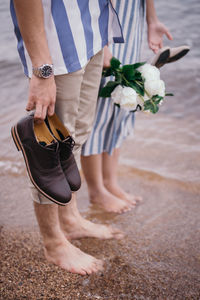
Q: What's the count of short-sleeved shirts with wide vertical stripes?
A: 1